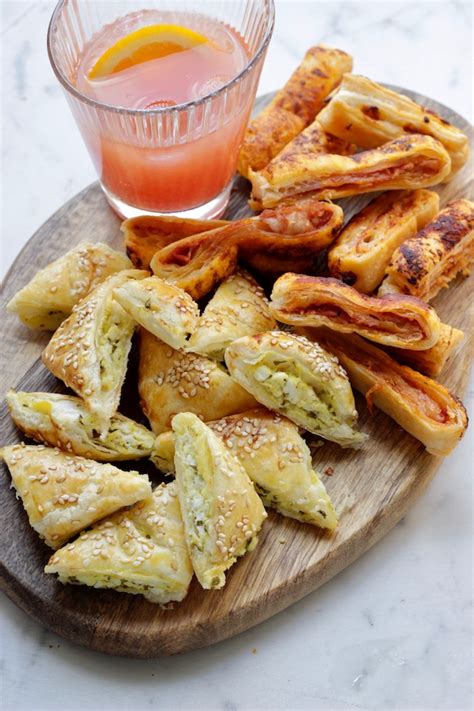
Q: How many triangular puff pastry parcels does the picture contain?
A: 11